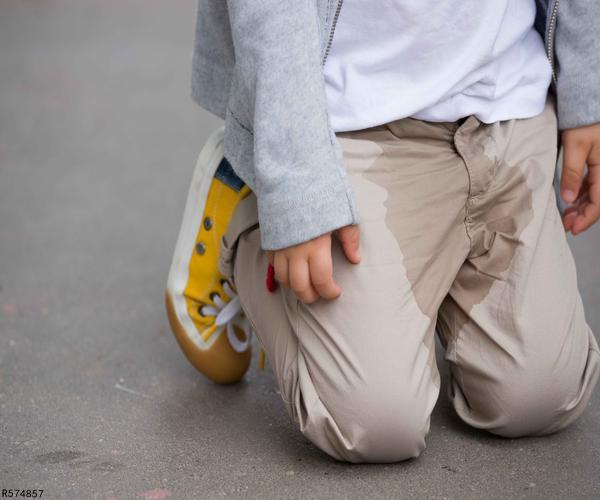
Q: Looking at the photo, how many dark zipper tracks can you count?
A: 2